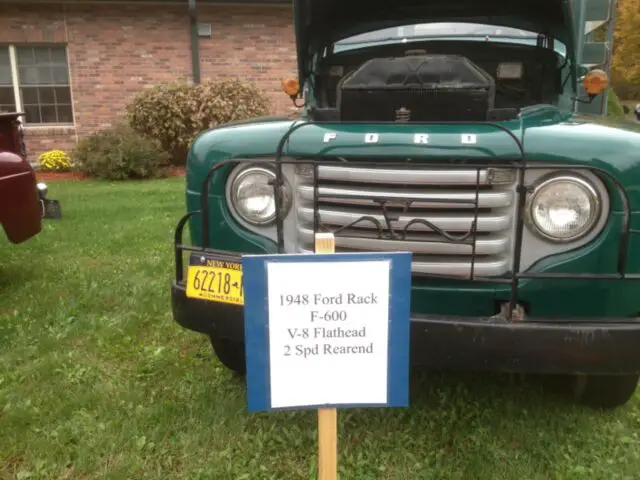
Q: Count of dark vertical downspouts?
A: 1